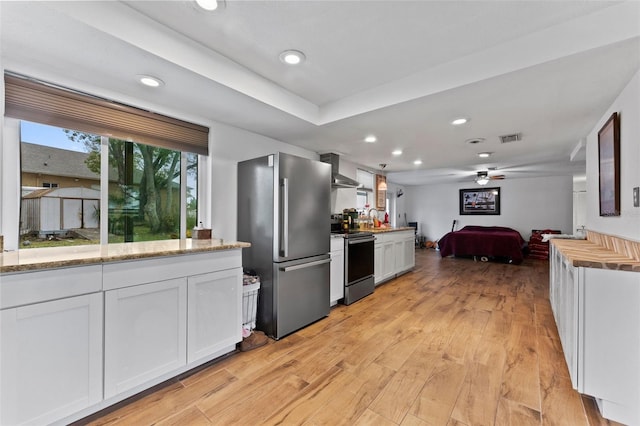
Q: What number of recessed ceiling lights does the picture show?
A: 8